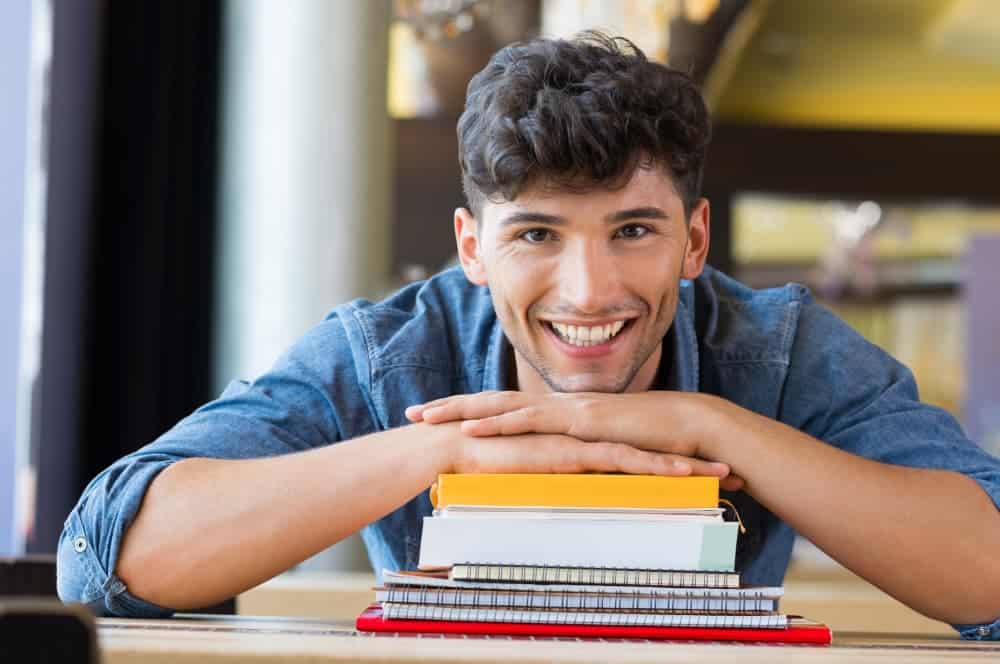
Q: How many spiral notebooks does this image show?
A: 3